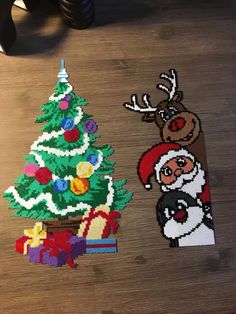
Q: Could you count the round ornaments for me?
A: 11